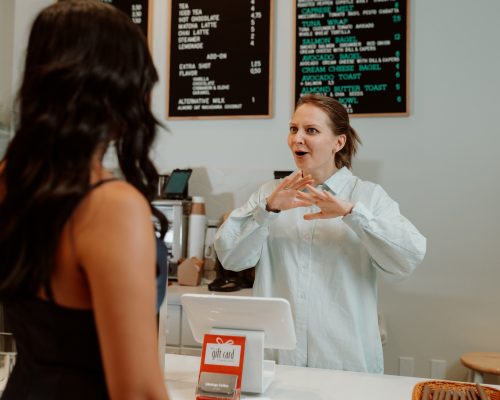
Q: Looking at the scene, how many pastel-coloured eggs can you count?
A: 0